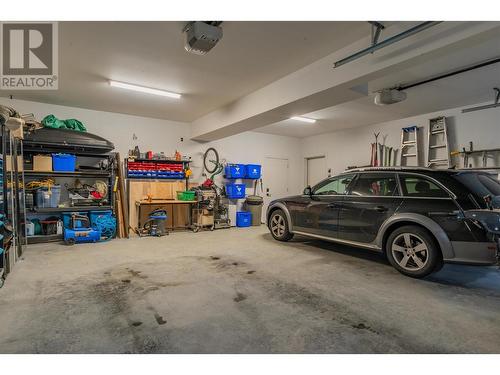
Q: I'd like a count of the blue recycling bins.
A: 4